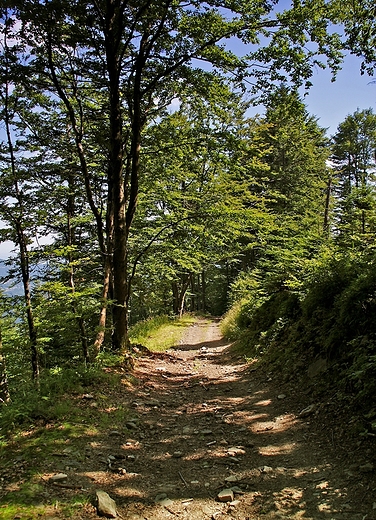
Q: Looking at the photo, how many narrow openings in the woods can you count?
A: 1